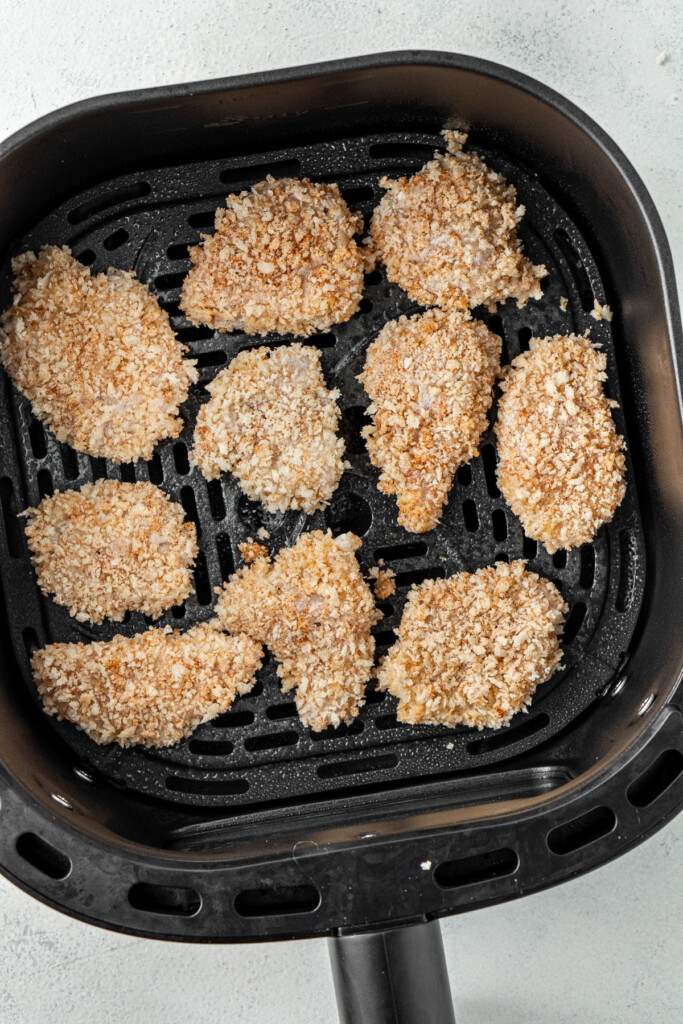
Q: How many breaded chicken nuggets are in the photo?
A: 10